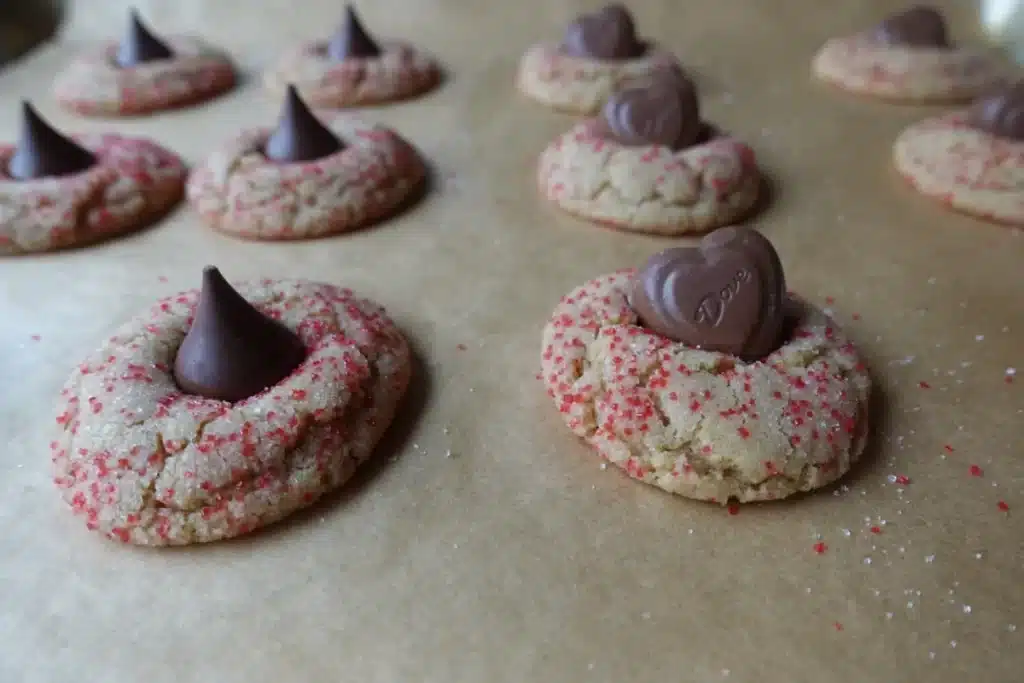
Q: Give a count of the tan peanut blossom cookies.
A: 10